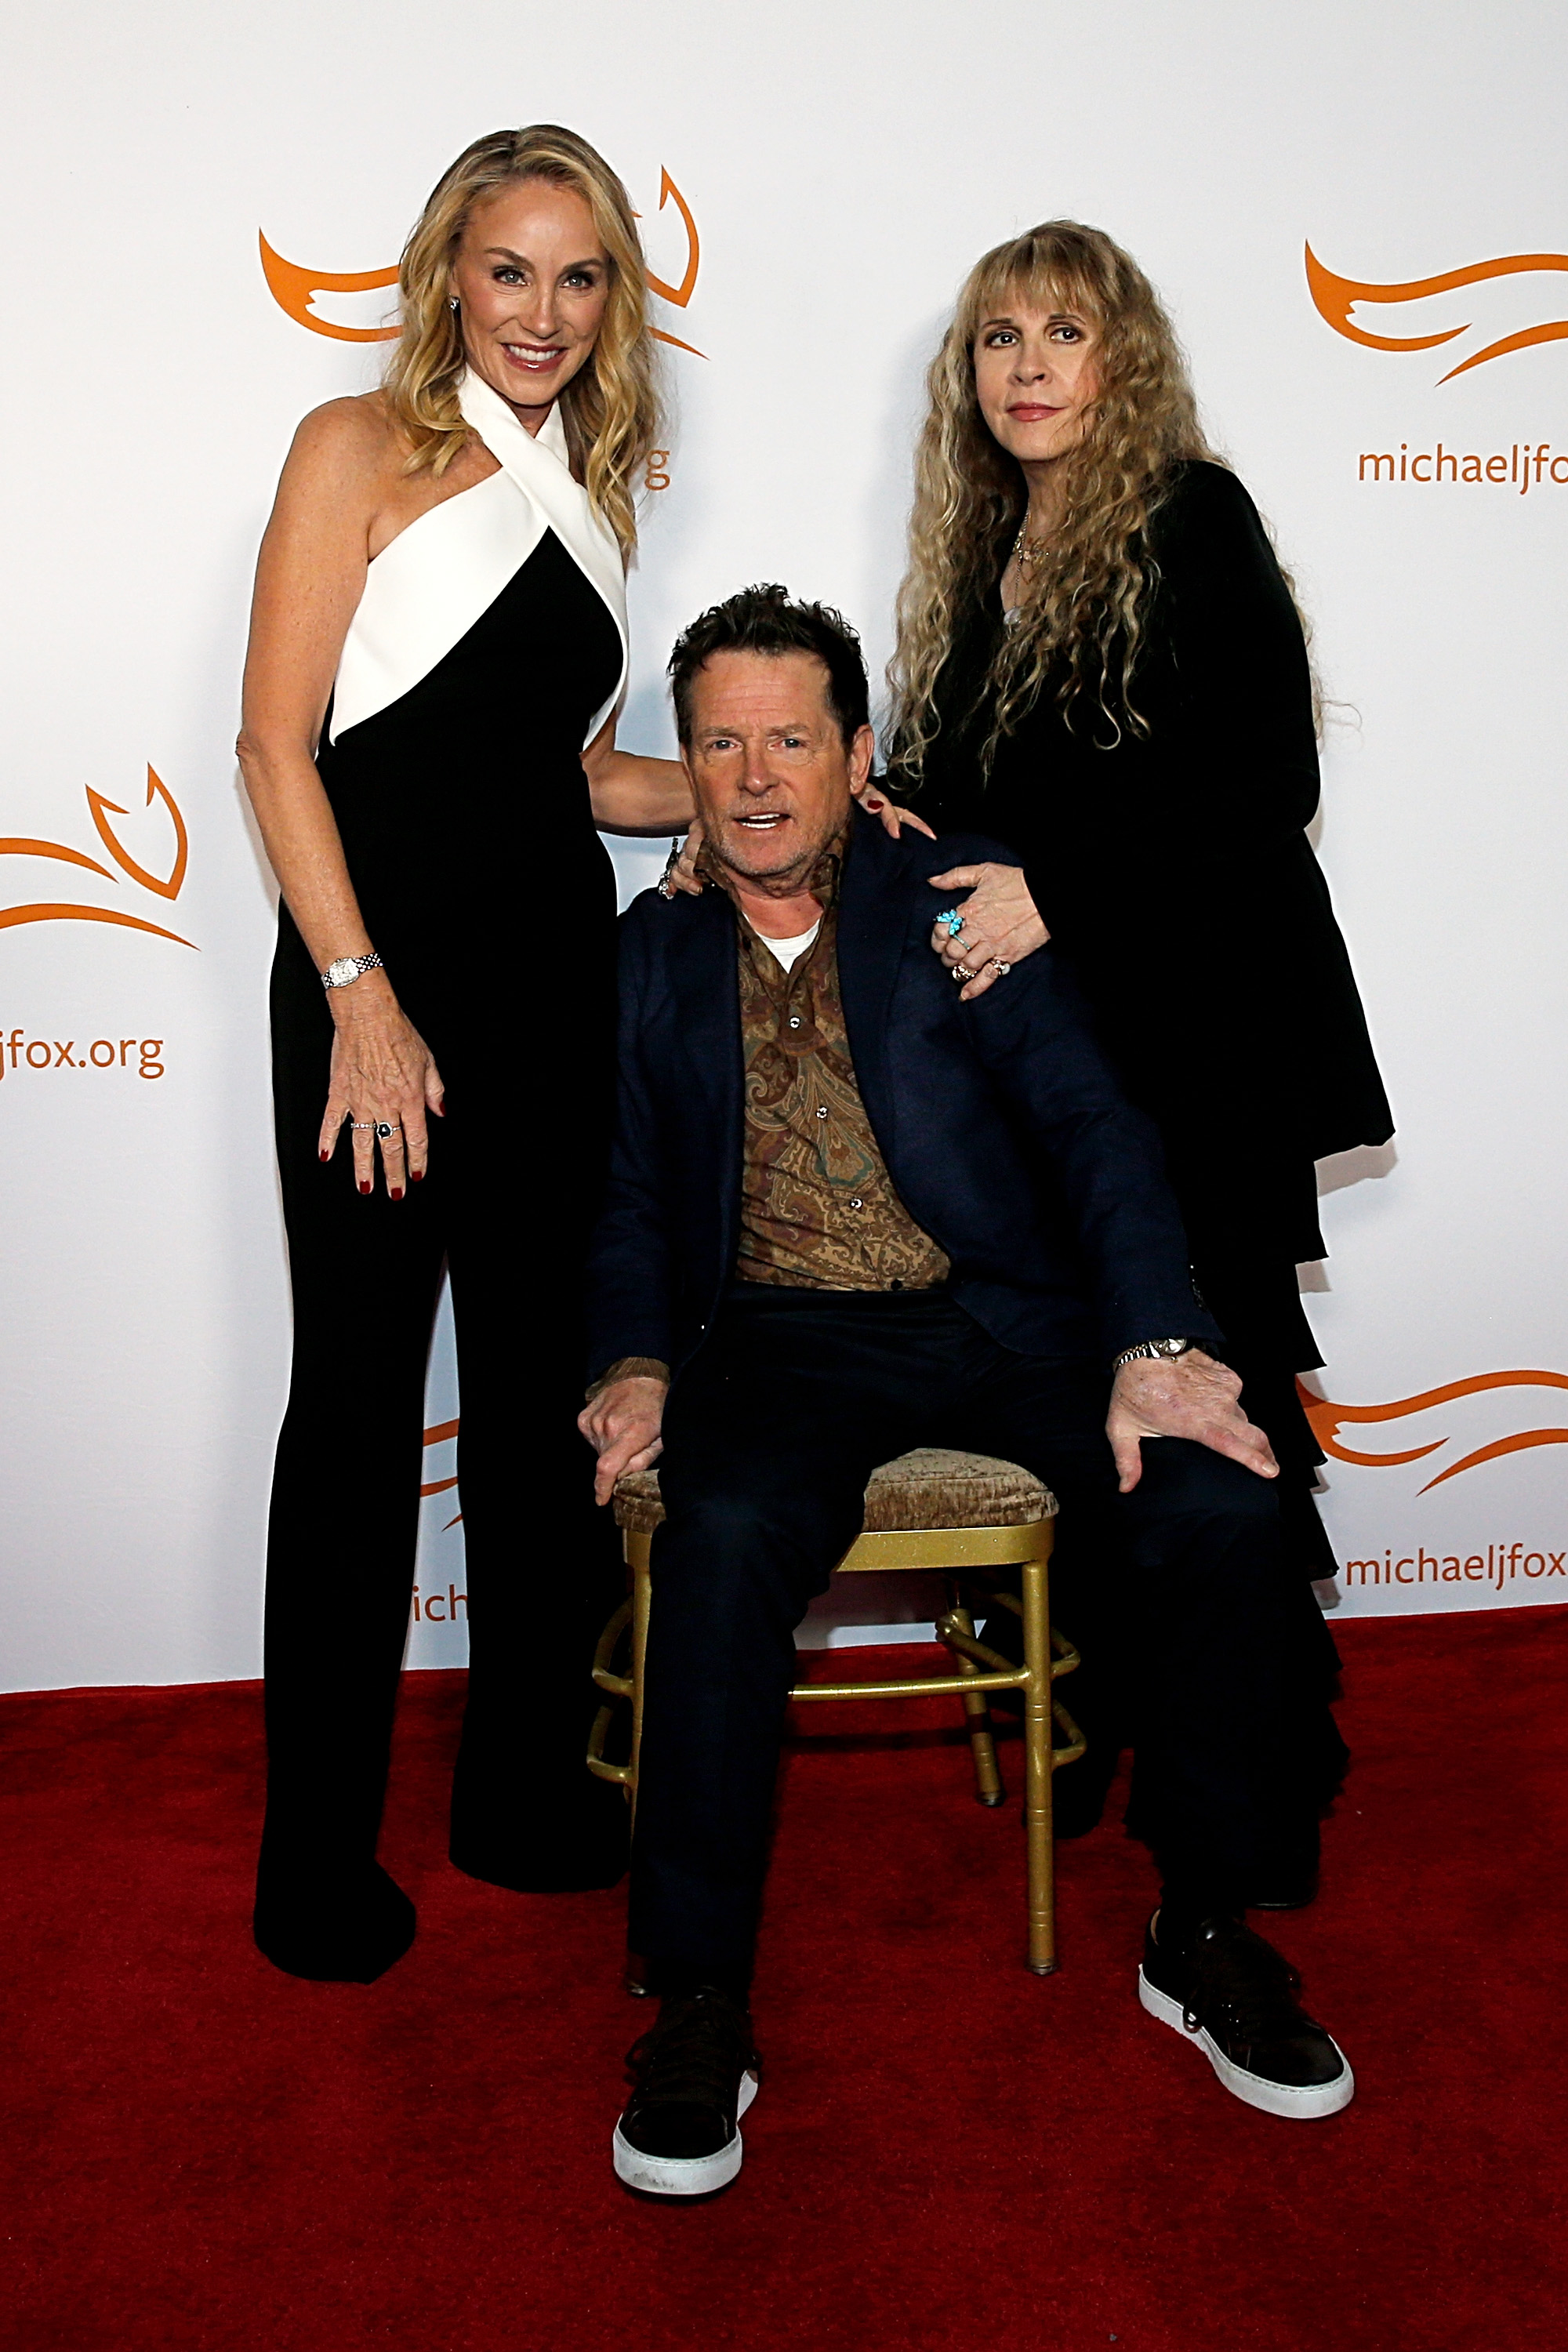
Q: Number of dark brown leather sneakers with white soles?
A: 2